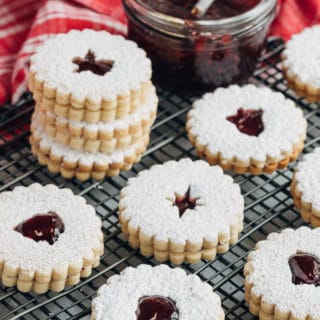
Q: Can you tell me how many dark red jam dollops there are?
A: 6